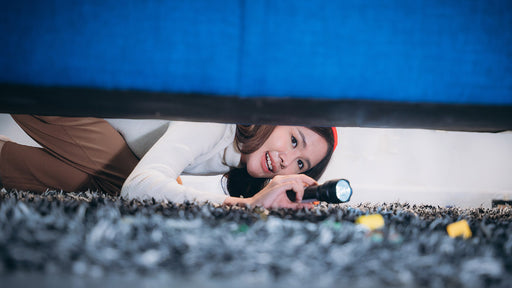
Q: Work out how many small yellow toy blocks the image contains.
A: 2